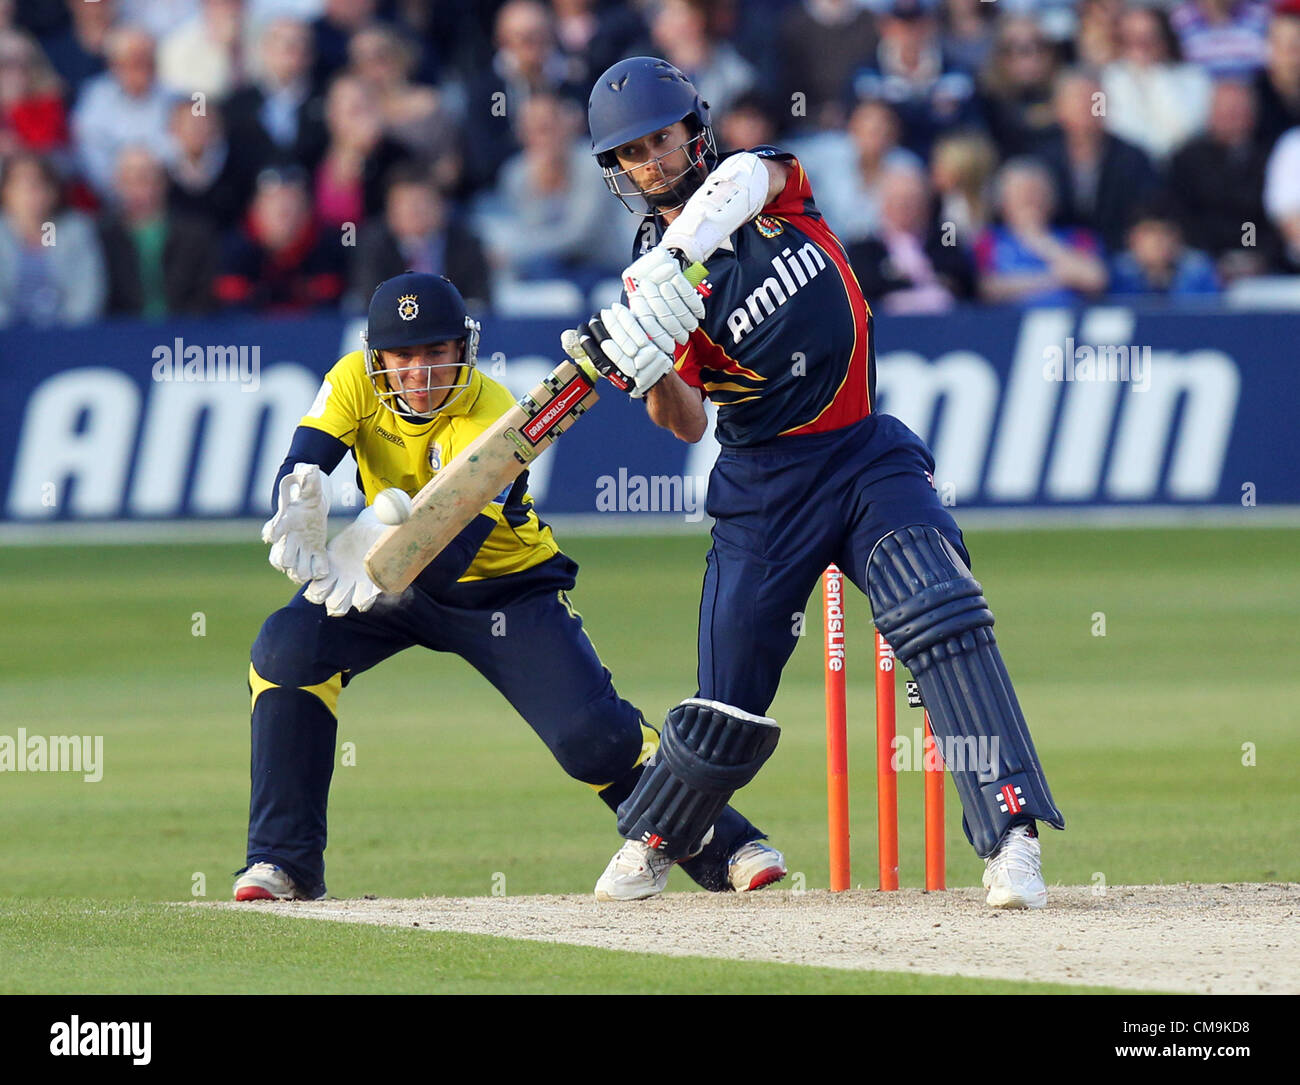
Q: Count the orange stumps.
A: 3